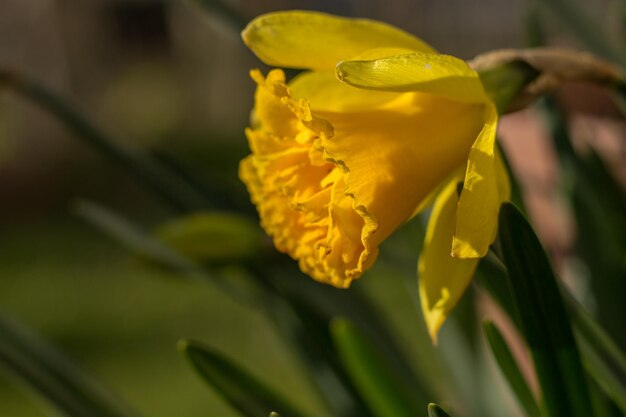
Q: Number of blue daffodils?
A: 0